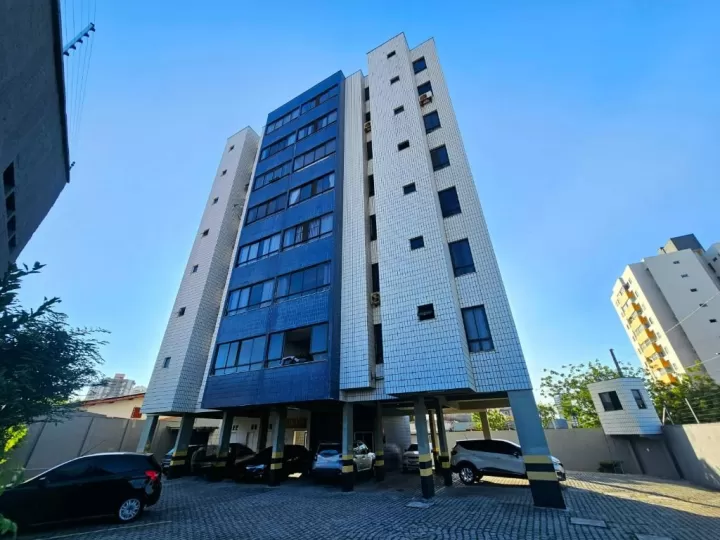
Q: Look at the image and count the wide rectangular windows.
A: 14